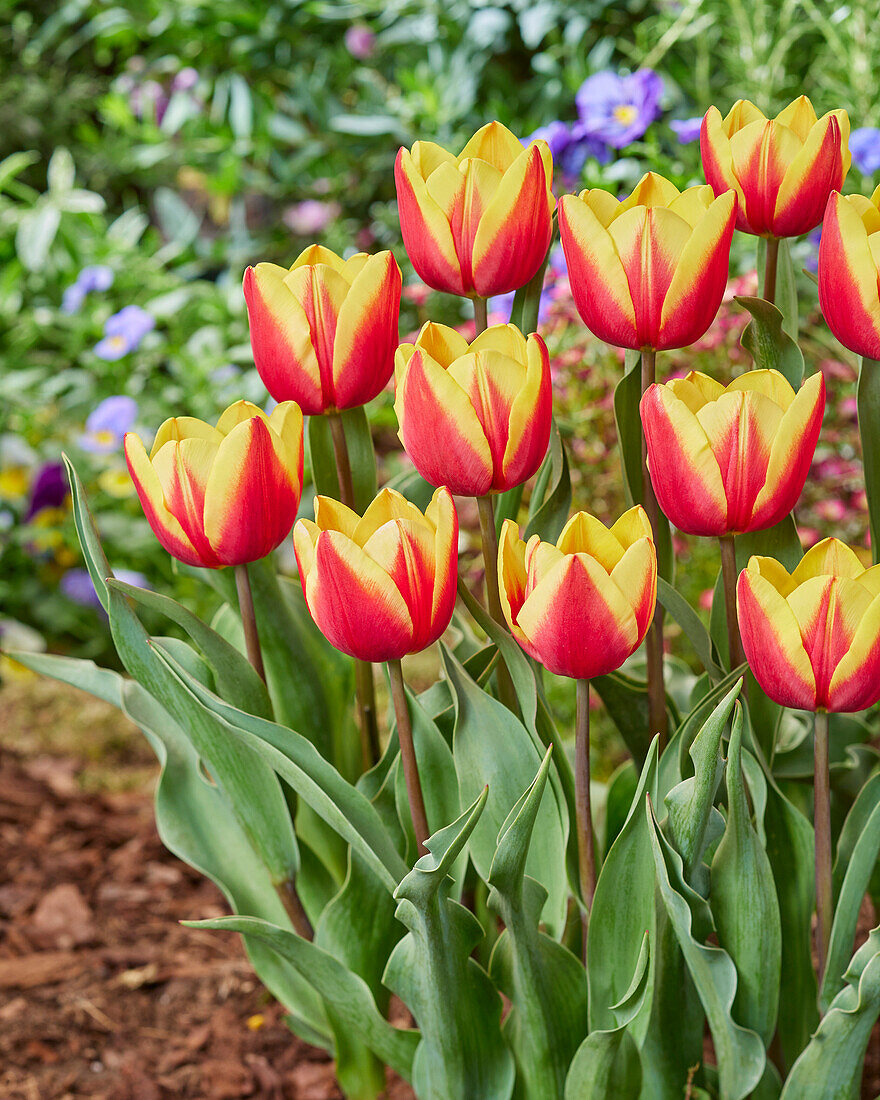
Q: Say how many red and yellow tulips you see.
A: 11